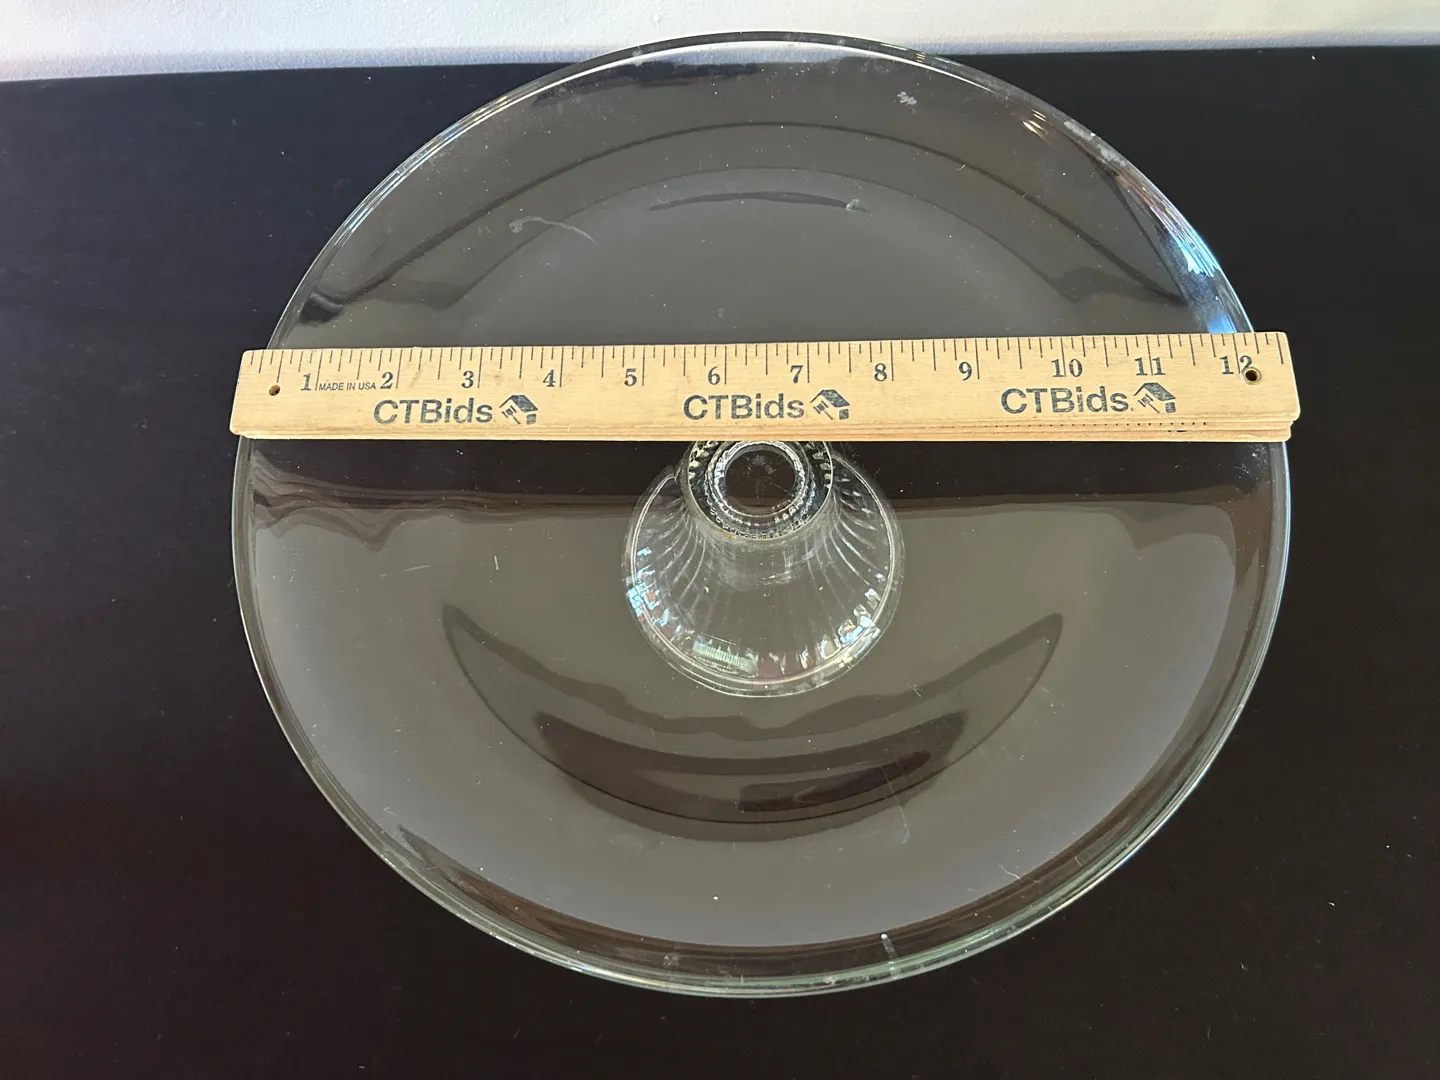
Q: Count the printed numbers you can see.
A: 12